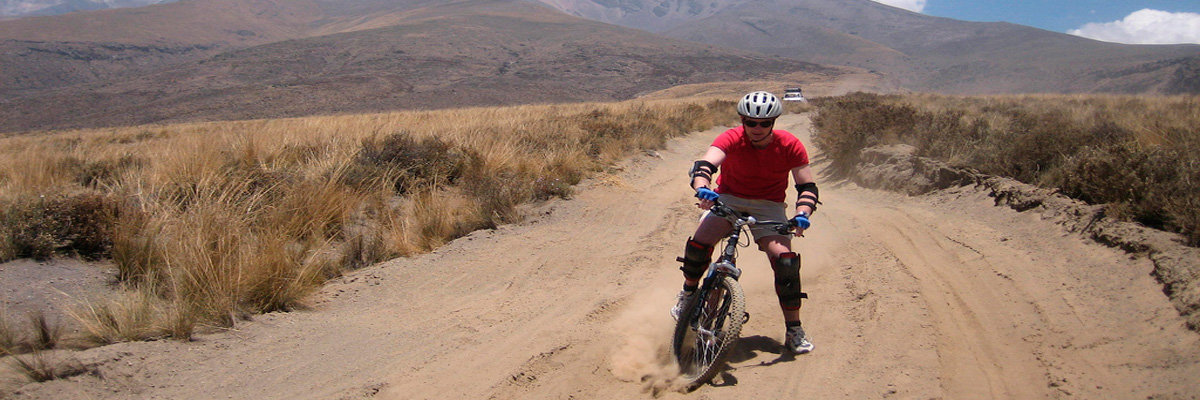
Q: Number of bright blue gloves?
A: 2